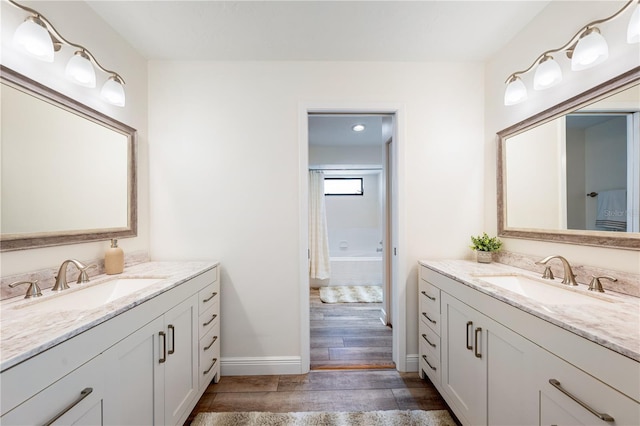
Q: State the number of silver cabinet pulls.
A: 14